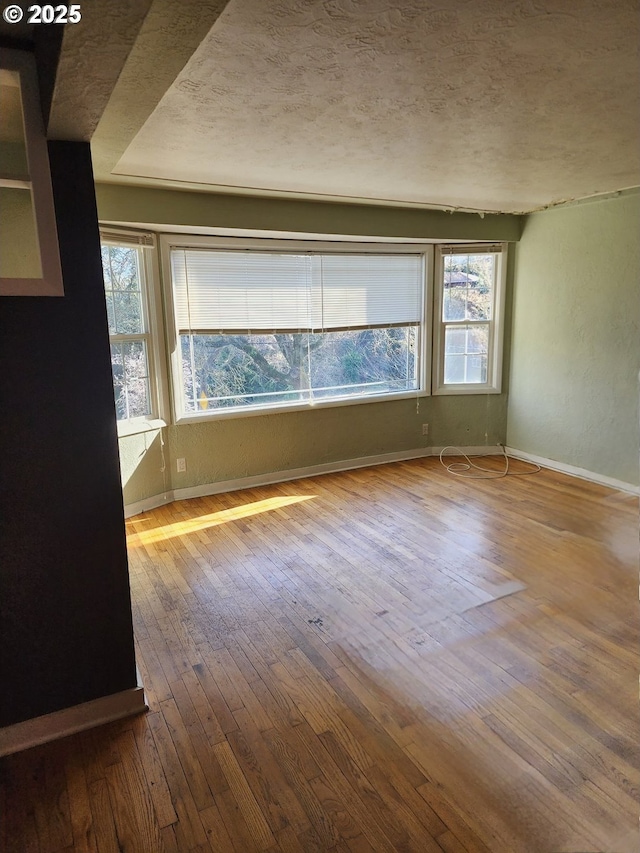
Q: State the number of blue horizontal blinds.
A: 0